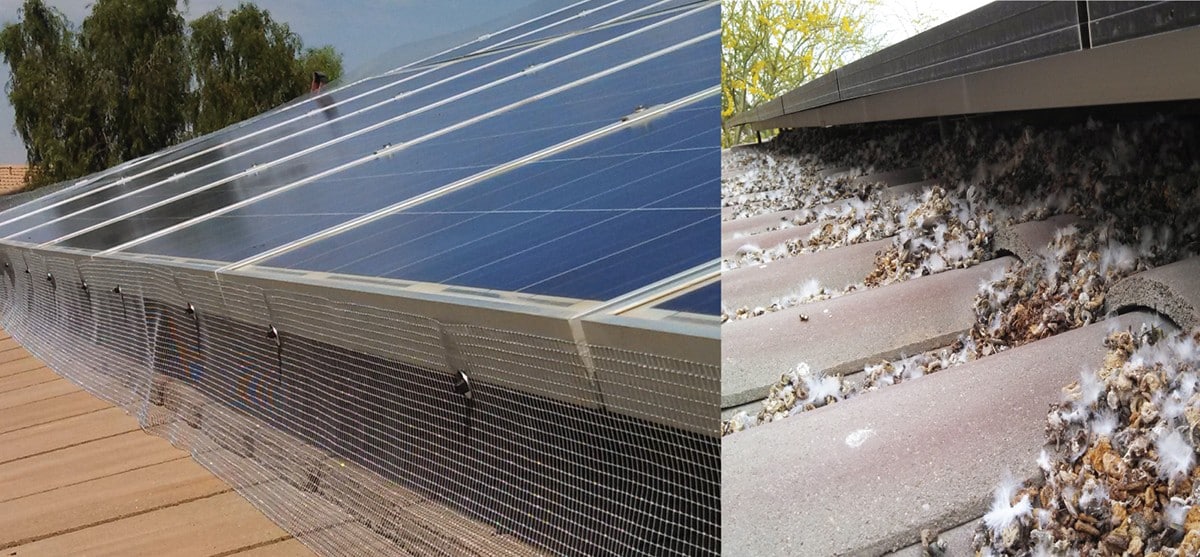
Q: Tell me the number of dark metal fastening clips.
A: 8